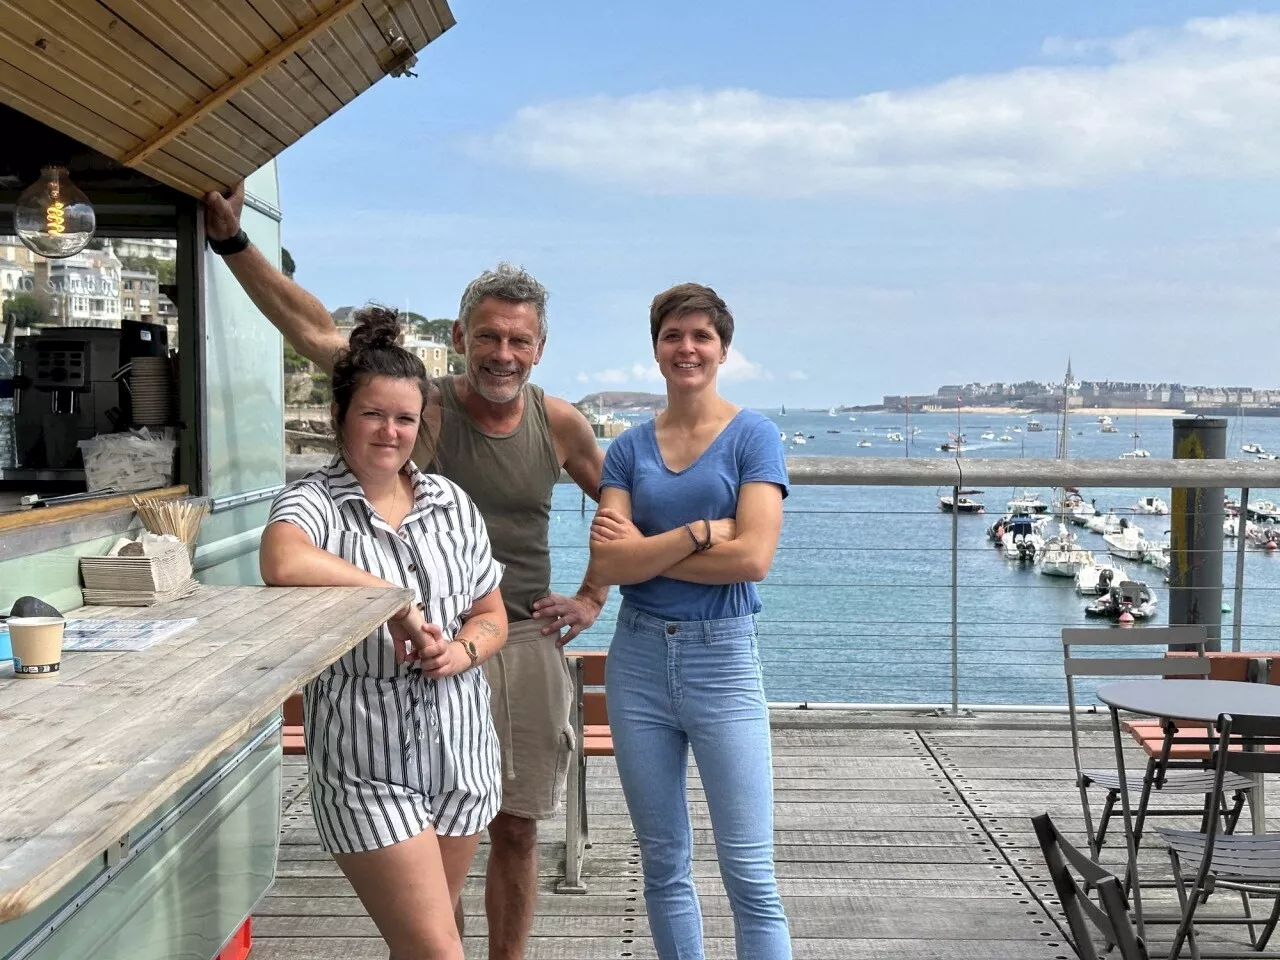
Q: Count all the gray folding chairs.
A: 3